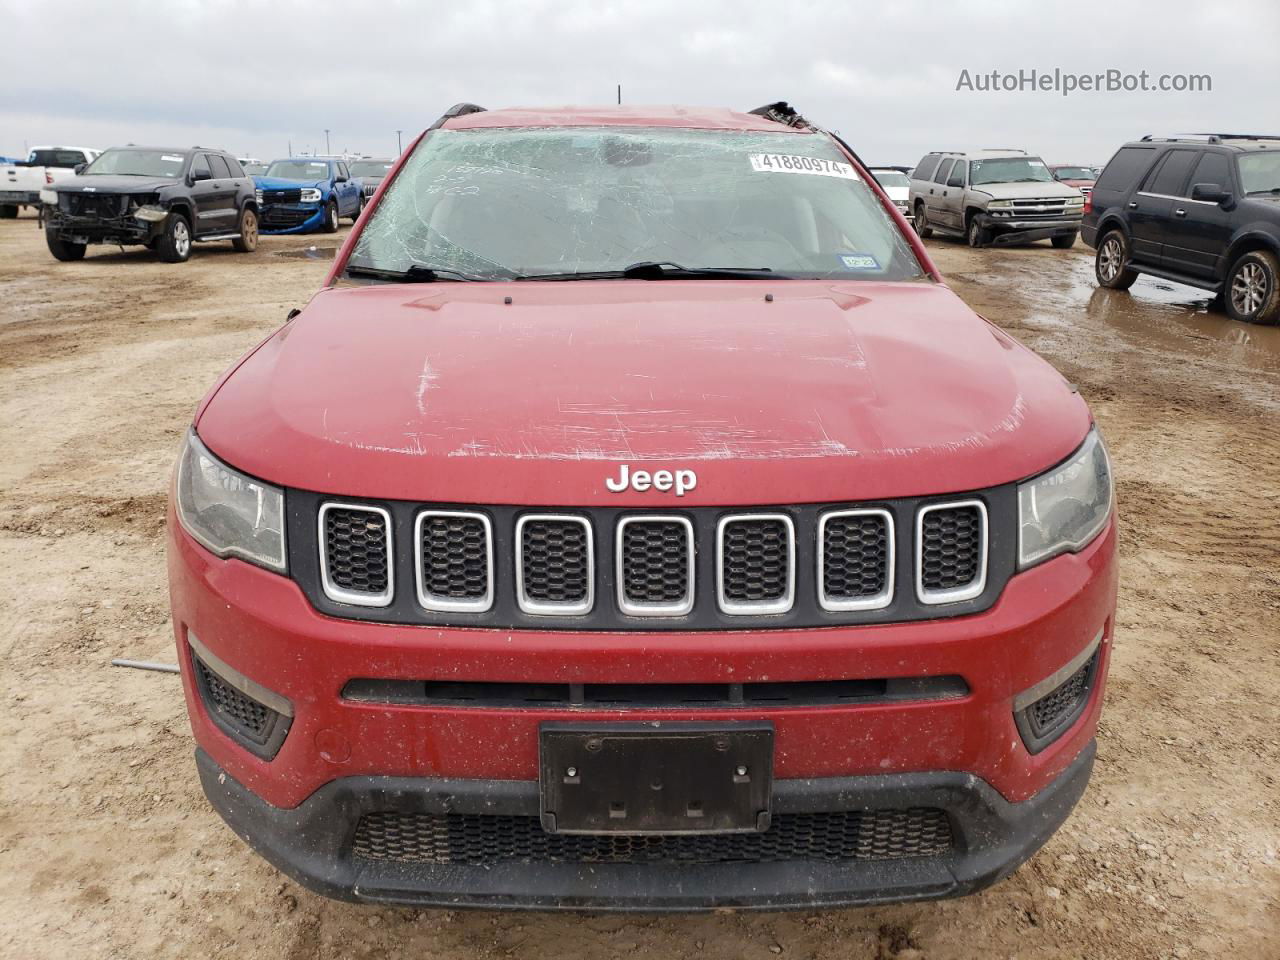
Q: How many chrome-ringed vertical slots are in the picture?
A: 7